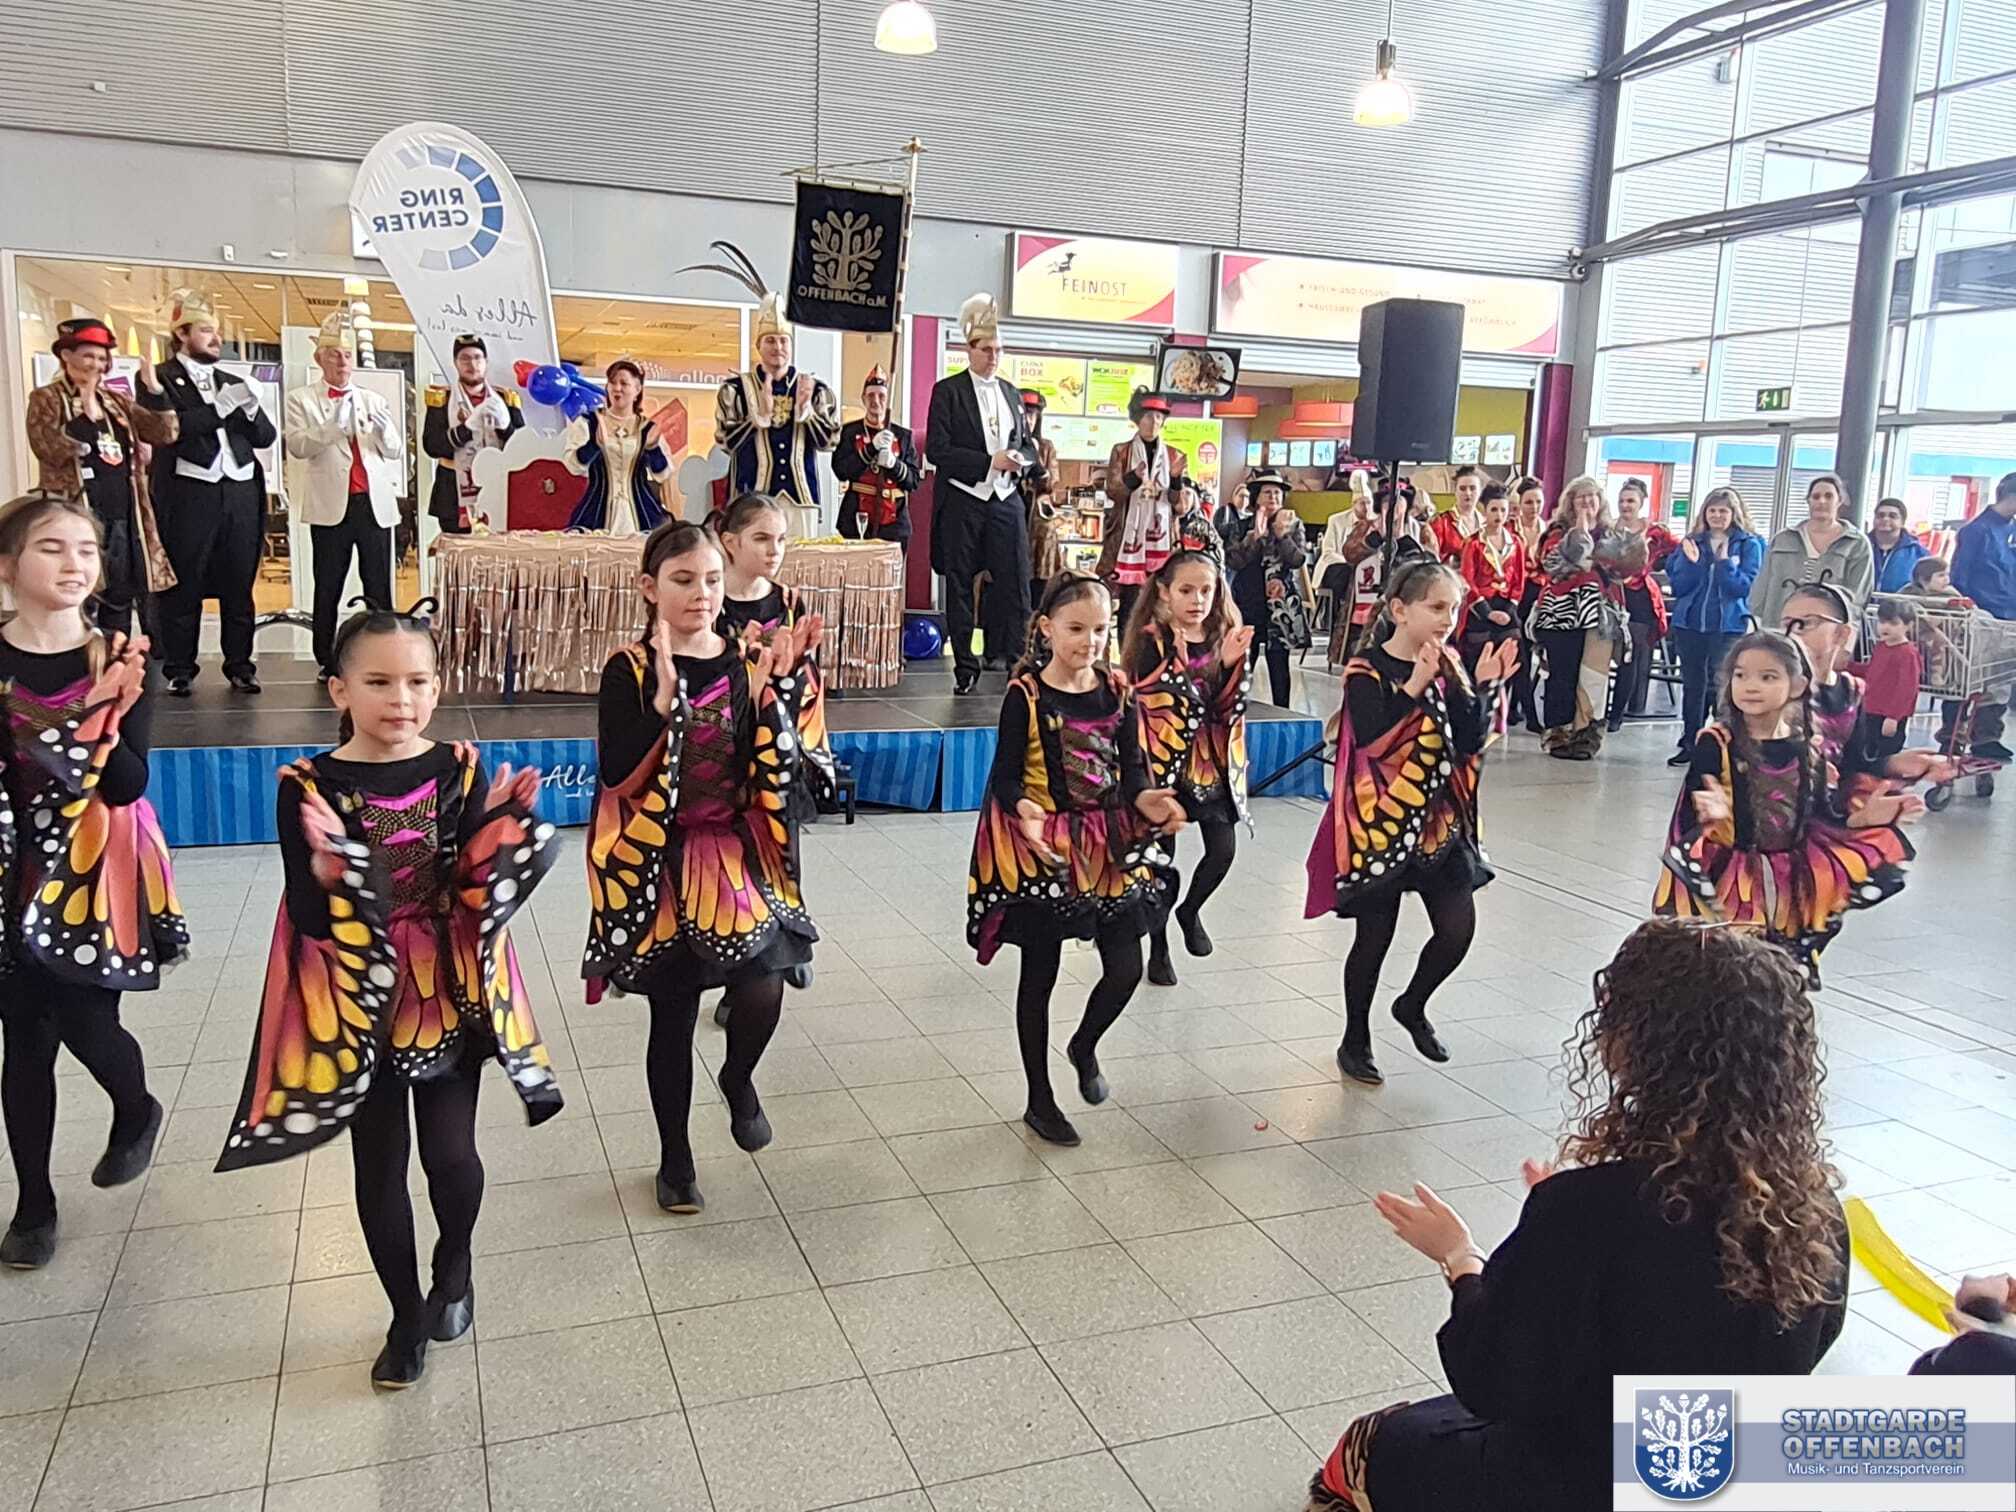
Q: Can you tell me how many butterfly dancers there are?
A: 9